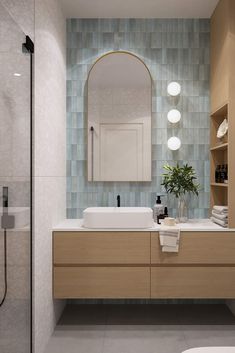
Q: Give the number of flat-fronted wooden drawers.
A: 4